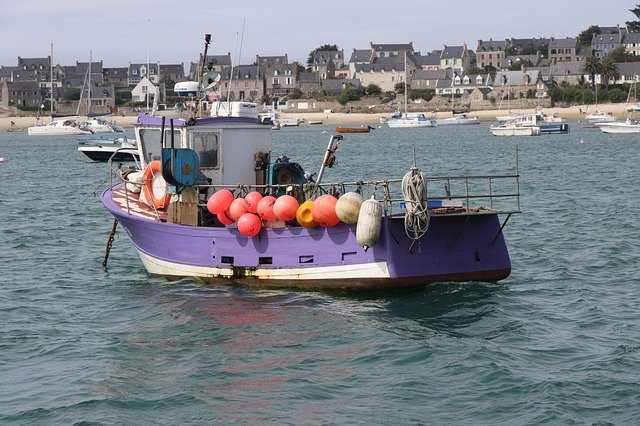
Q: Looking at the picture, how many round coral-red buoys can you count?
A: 8